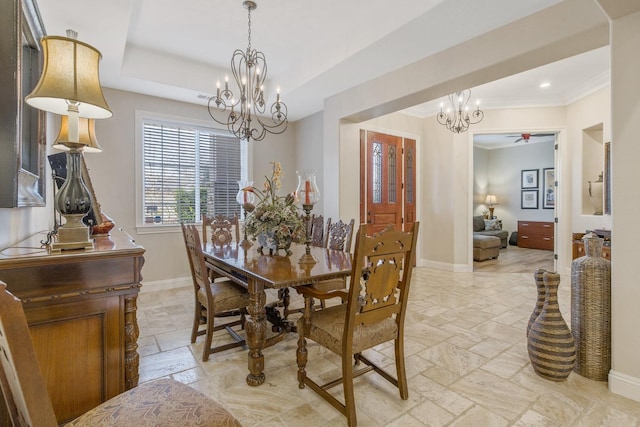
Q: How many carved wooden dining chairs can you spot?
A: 6